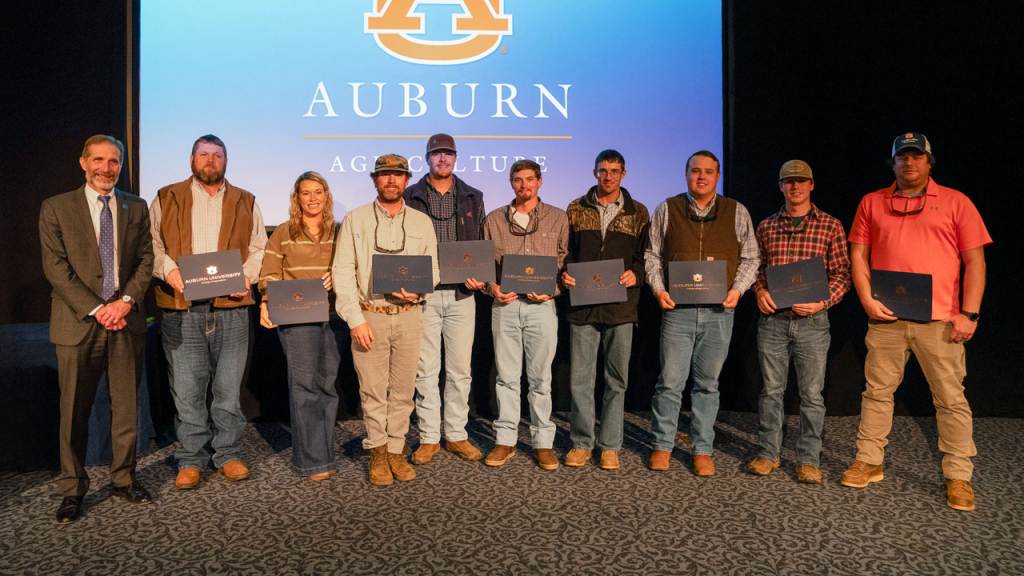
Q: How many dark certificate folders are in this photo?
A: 9